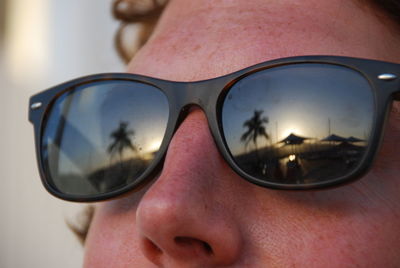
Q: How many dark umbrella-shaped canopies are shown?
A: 3